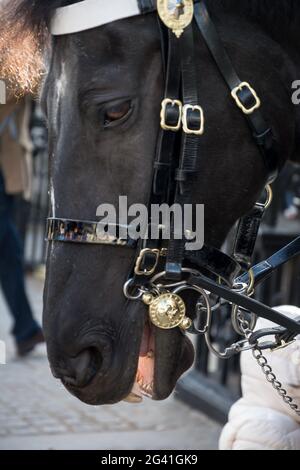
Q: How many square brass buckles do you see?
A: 4